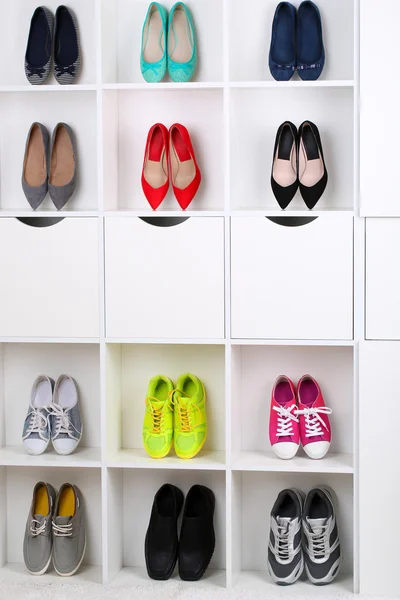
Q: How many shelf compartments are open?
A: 12